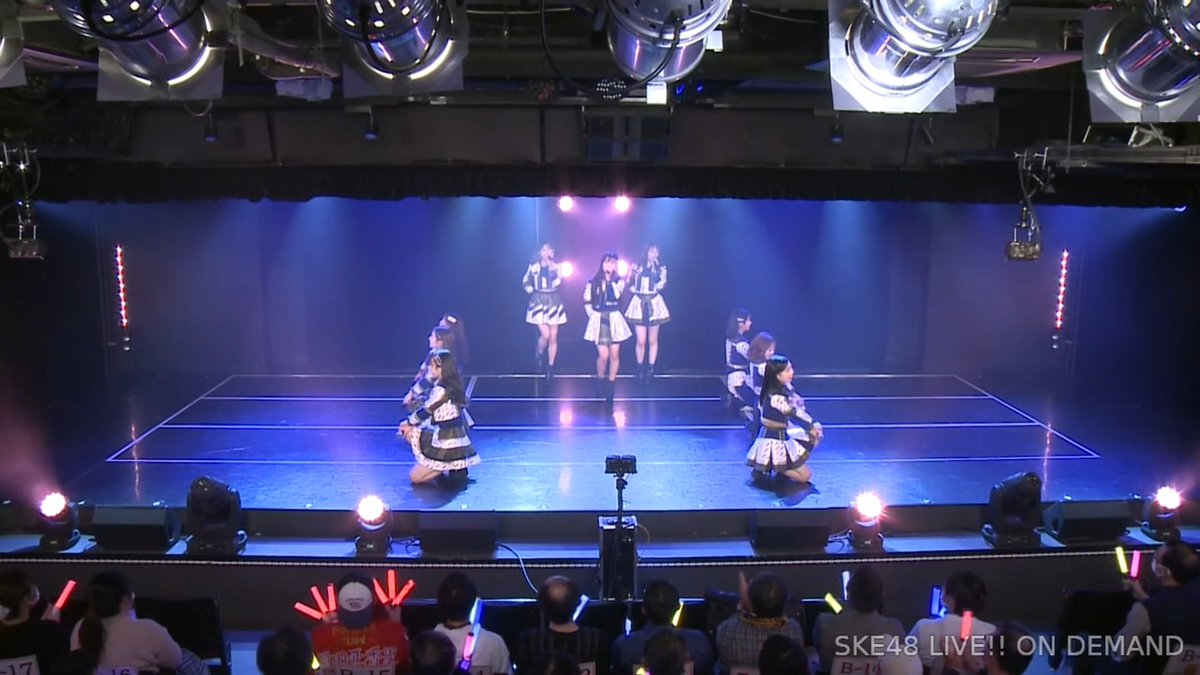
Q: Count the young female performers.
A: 9